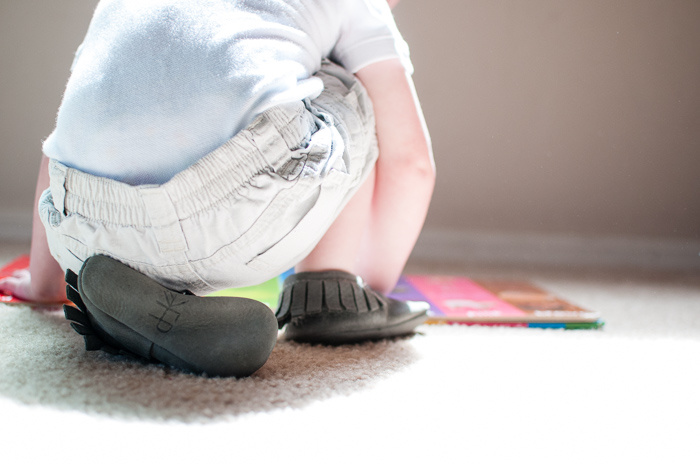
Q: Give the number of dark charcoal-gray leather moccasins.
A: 2